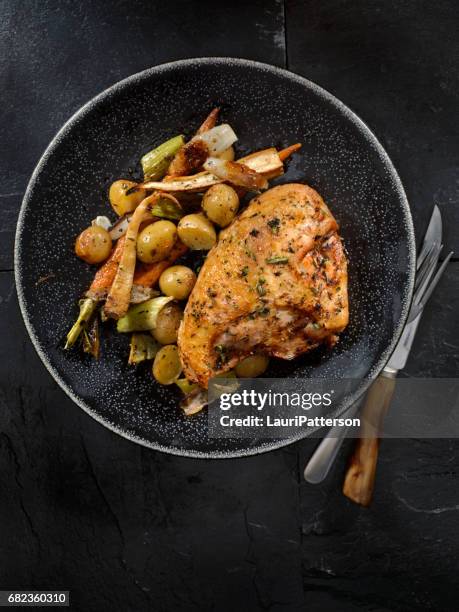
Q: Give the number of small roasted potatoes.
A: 10